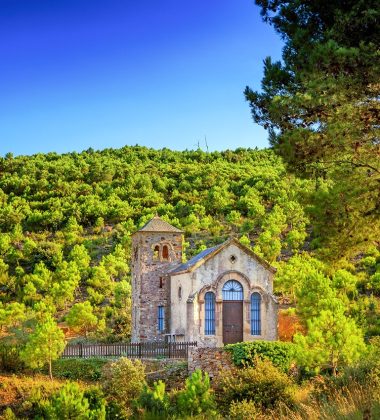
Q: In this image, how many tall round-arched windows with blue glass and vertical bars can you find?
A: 2